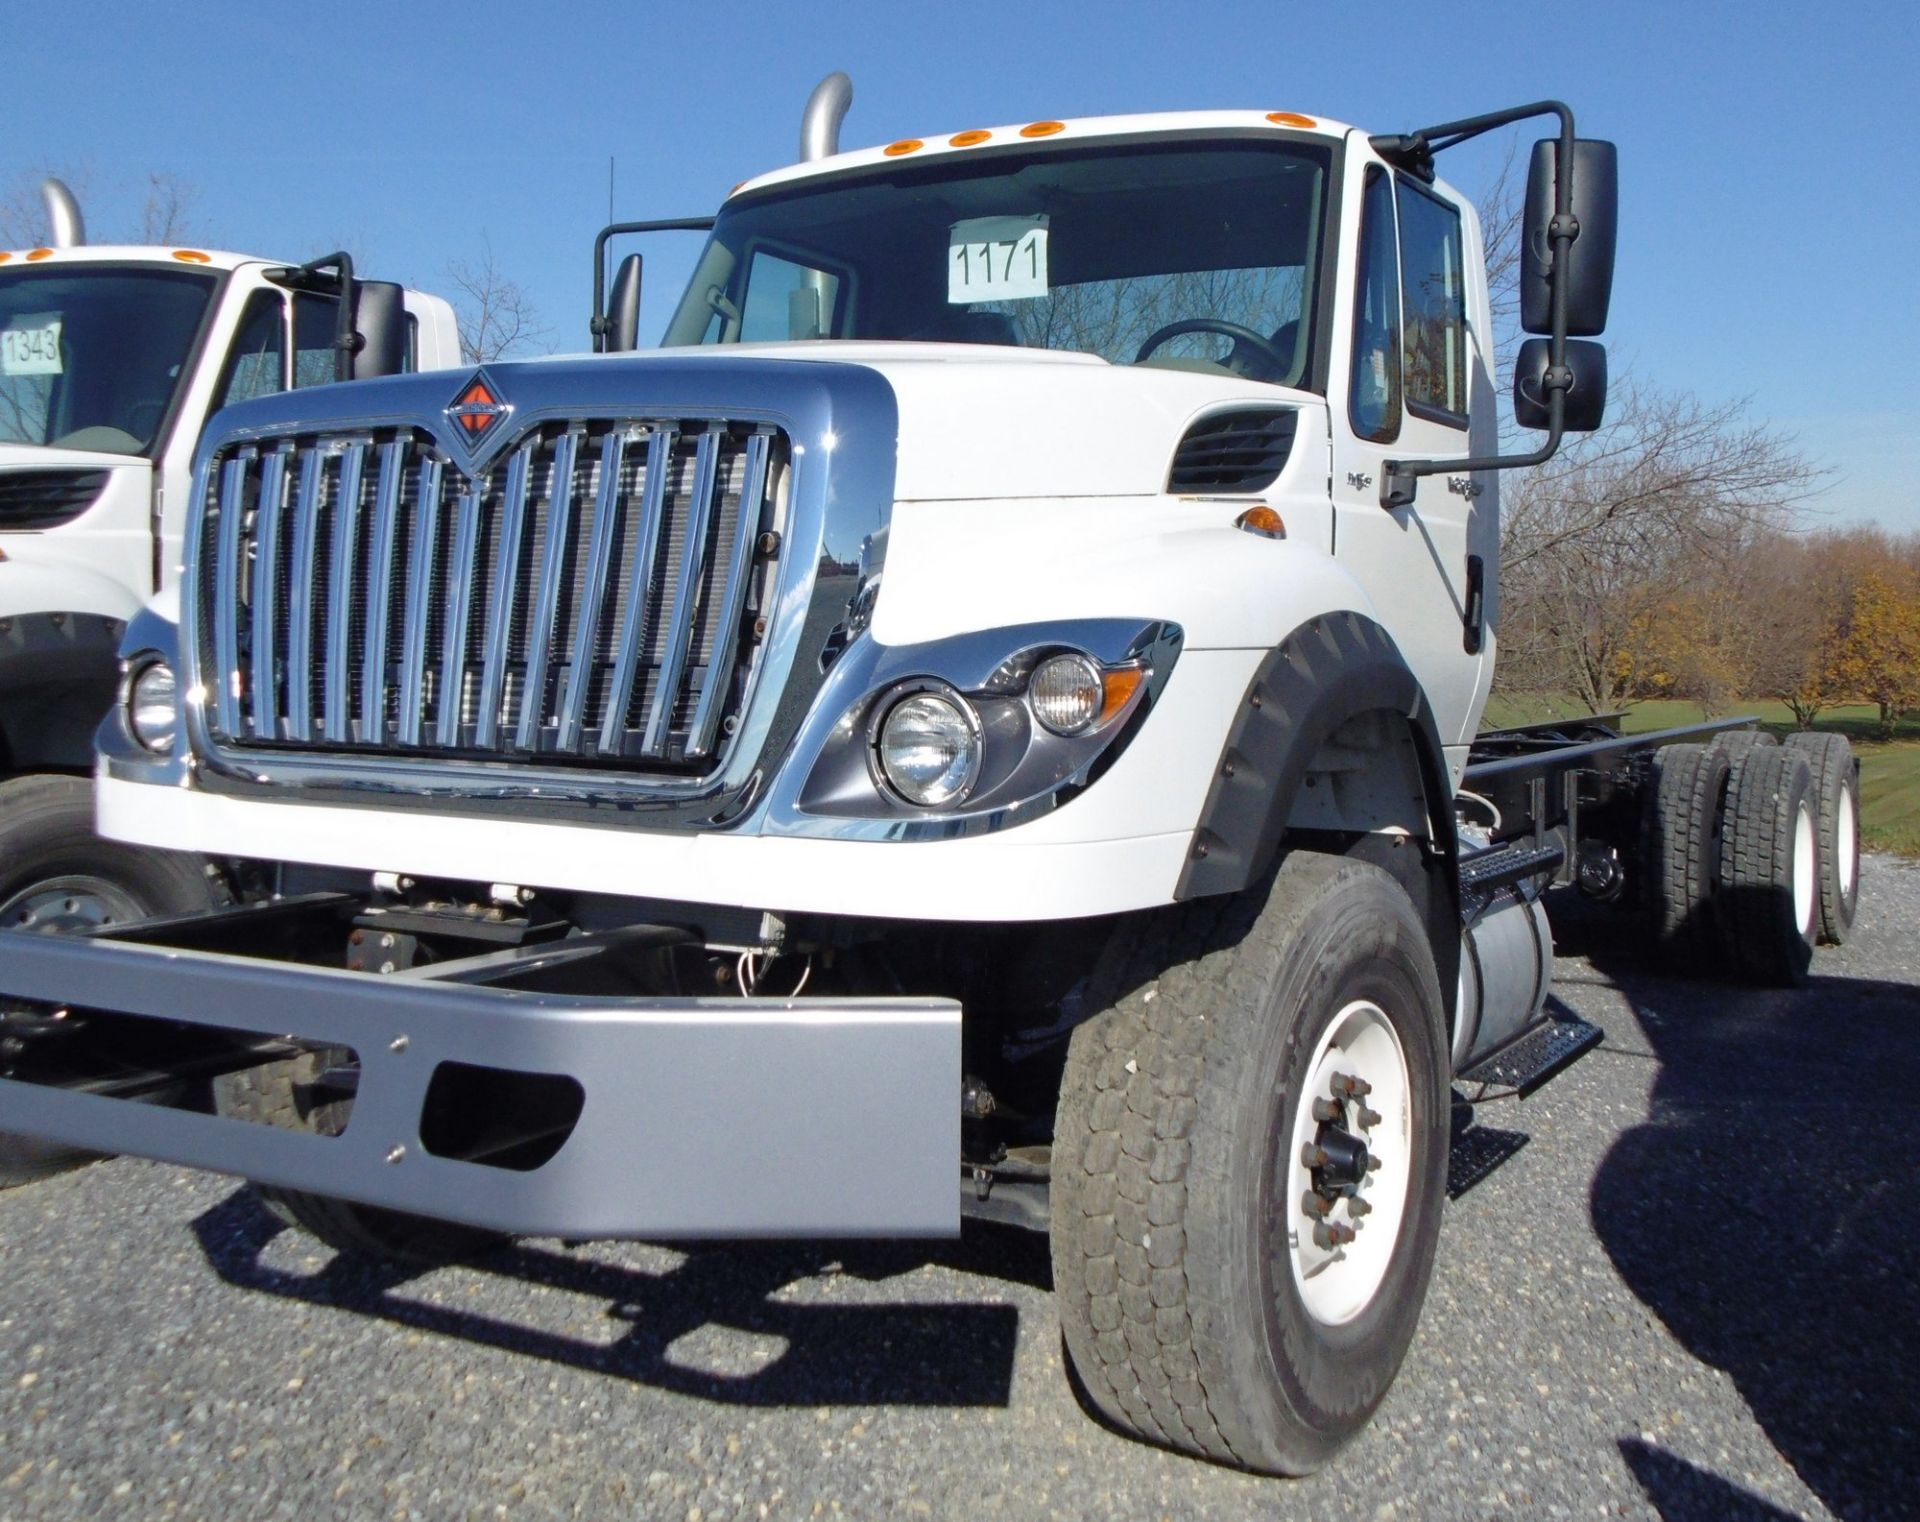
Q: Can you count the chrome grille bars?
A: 13